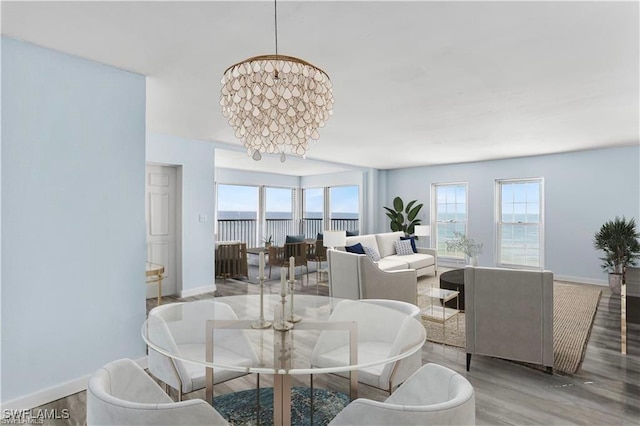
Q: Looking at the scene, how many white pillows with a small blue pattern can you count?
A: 2